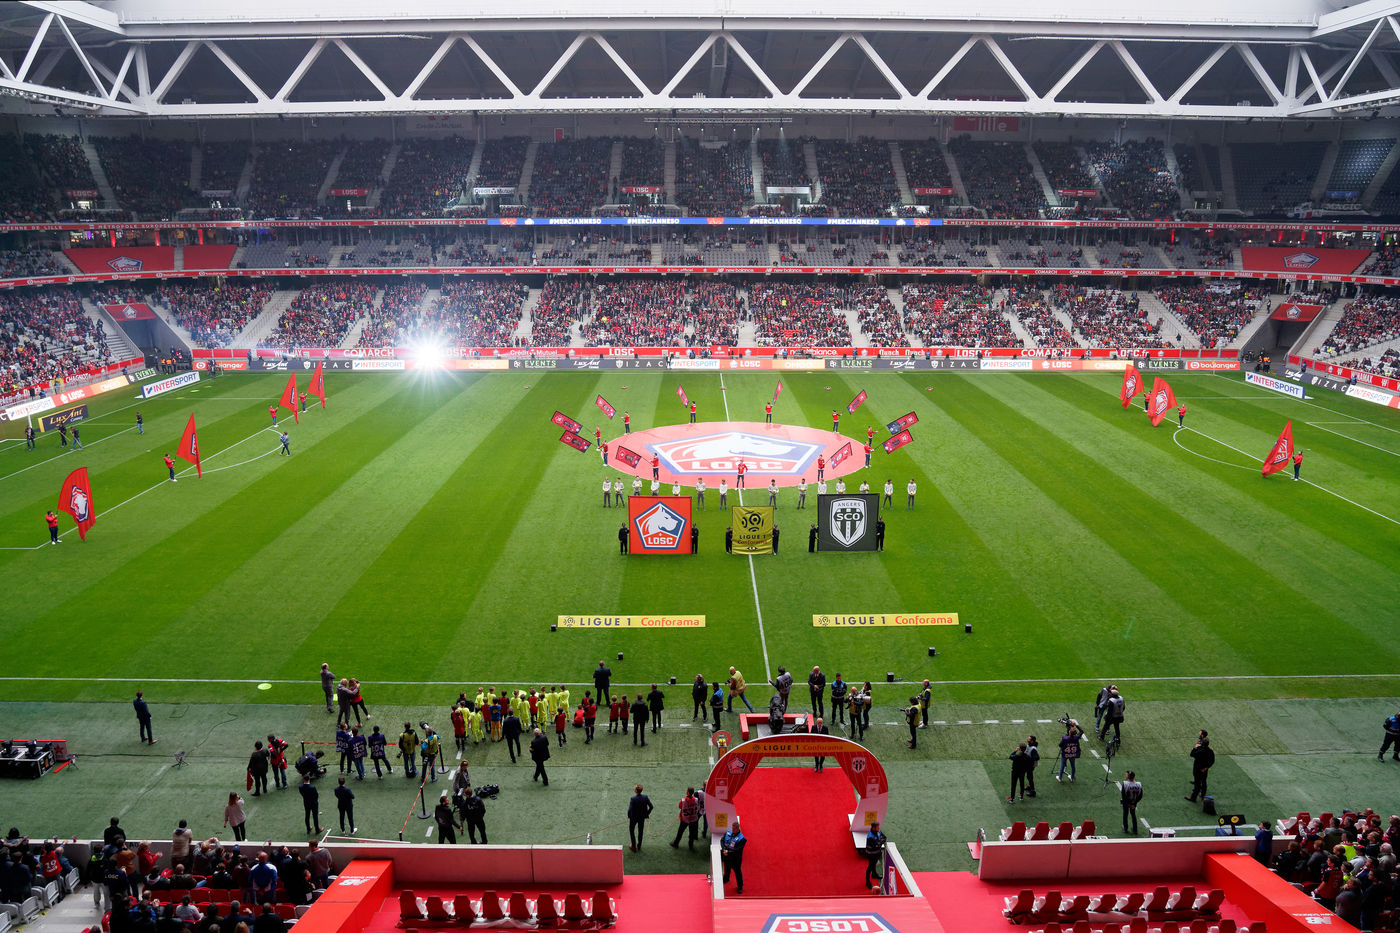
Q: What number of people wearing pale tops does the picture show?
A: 14